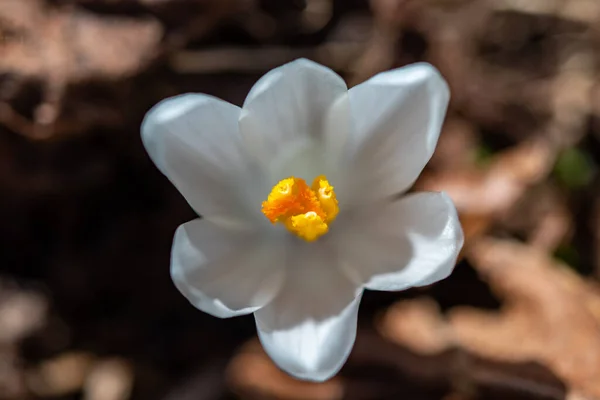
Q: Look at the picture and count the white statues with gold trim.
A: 0